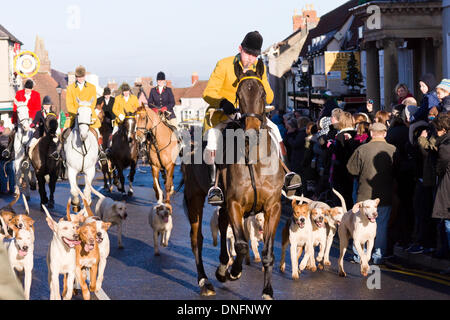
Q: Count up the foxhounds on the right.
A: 4